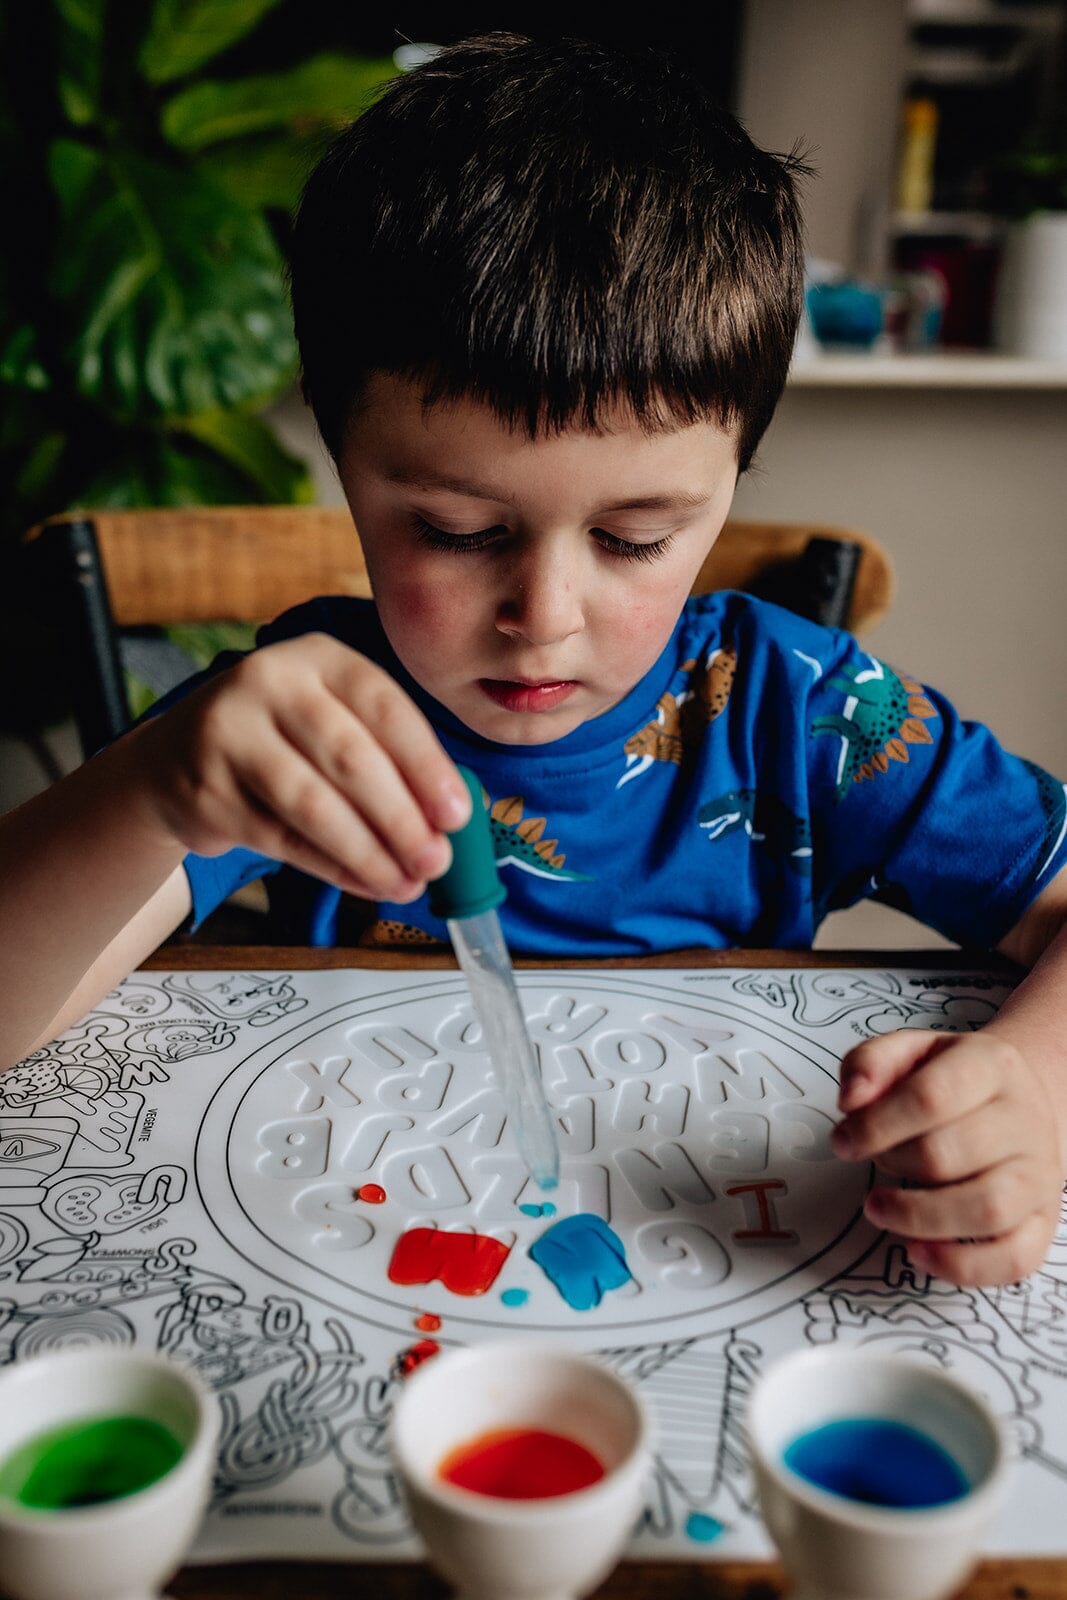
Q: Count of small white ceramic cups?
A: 3